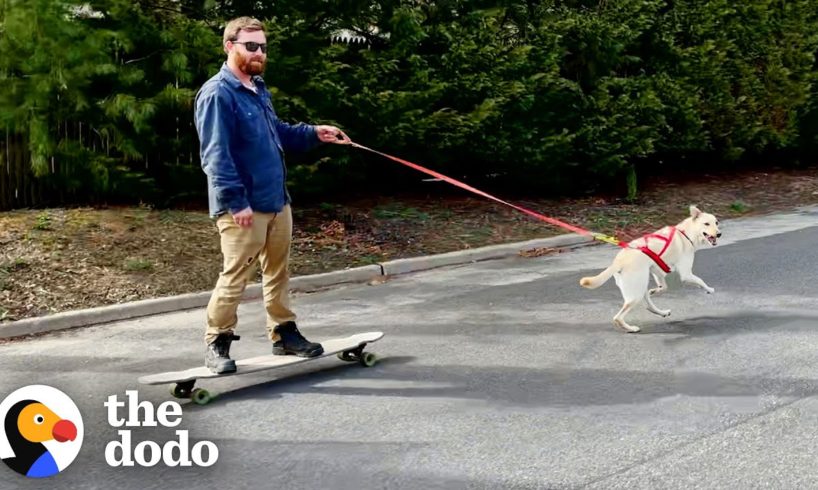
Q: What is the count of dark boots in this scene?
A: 2